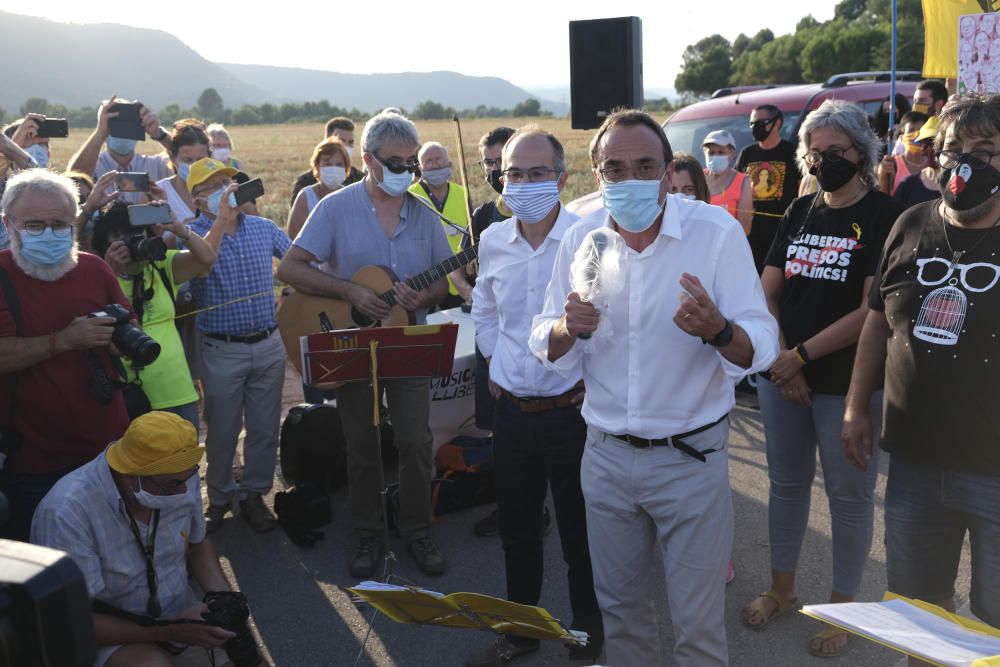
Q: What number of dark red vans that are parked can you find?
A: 1